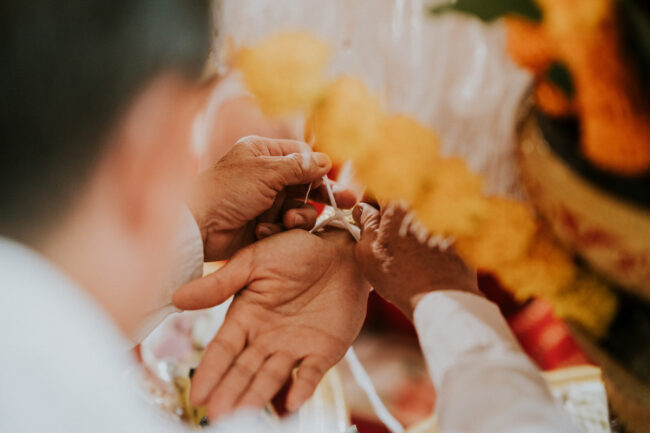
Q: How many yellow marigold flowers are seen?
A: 7